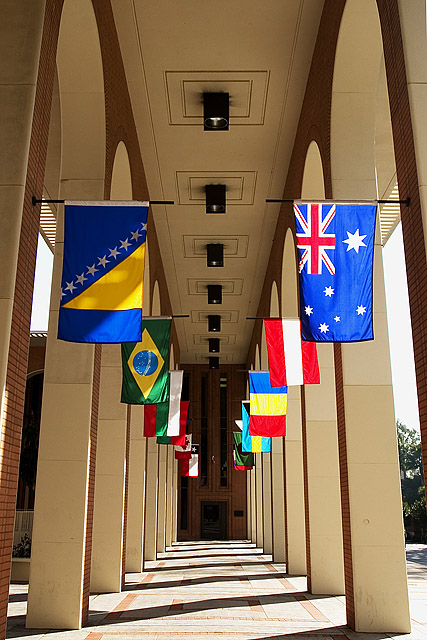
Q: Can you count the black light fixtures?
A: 7